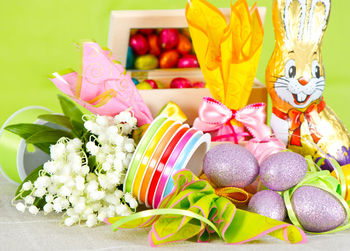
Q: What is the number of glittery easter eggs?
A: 4